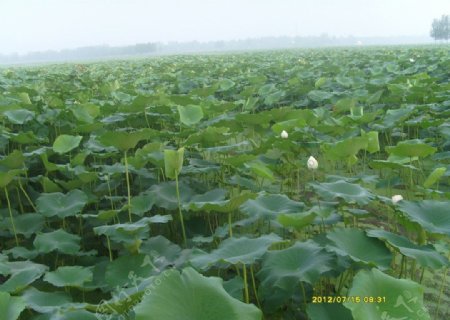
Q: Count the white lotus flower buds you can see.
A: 3